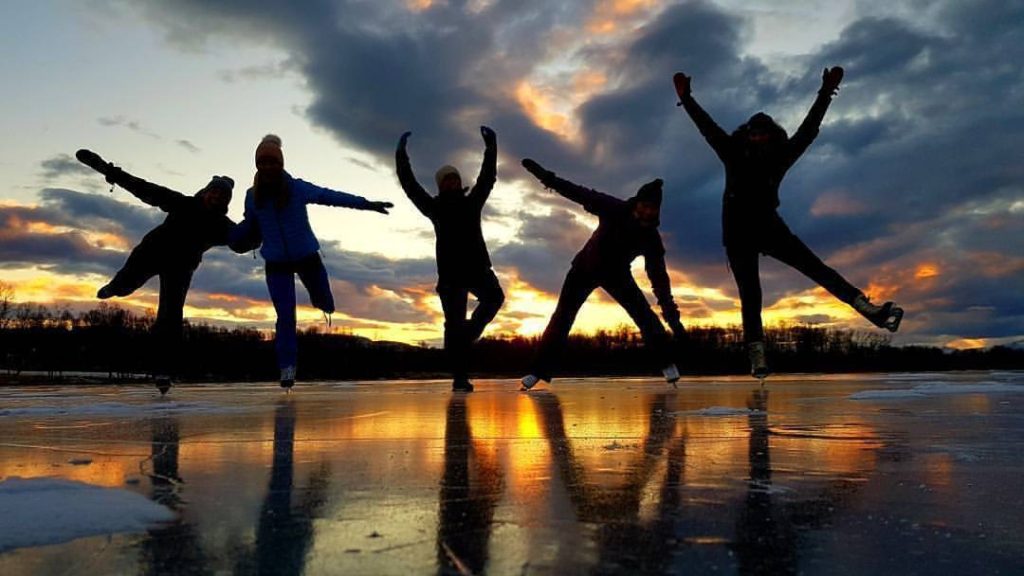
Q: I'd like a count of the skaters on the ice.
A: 5